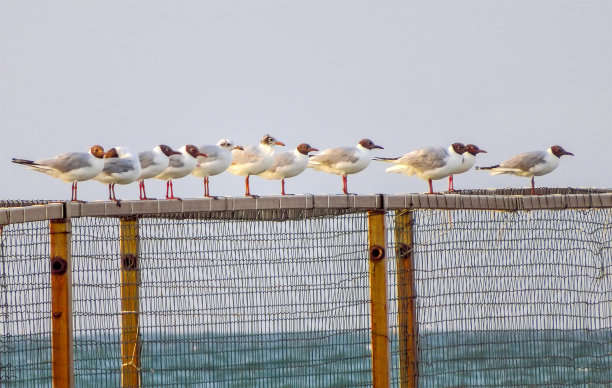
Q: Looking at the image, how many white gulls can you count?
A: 11